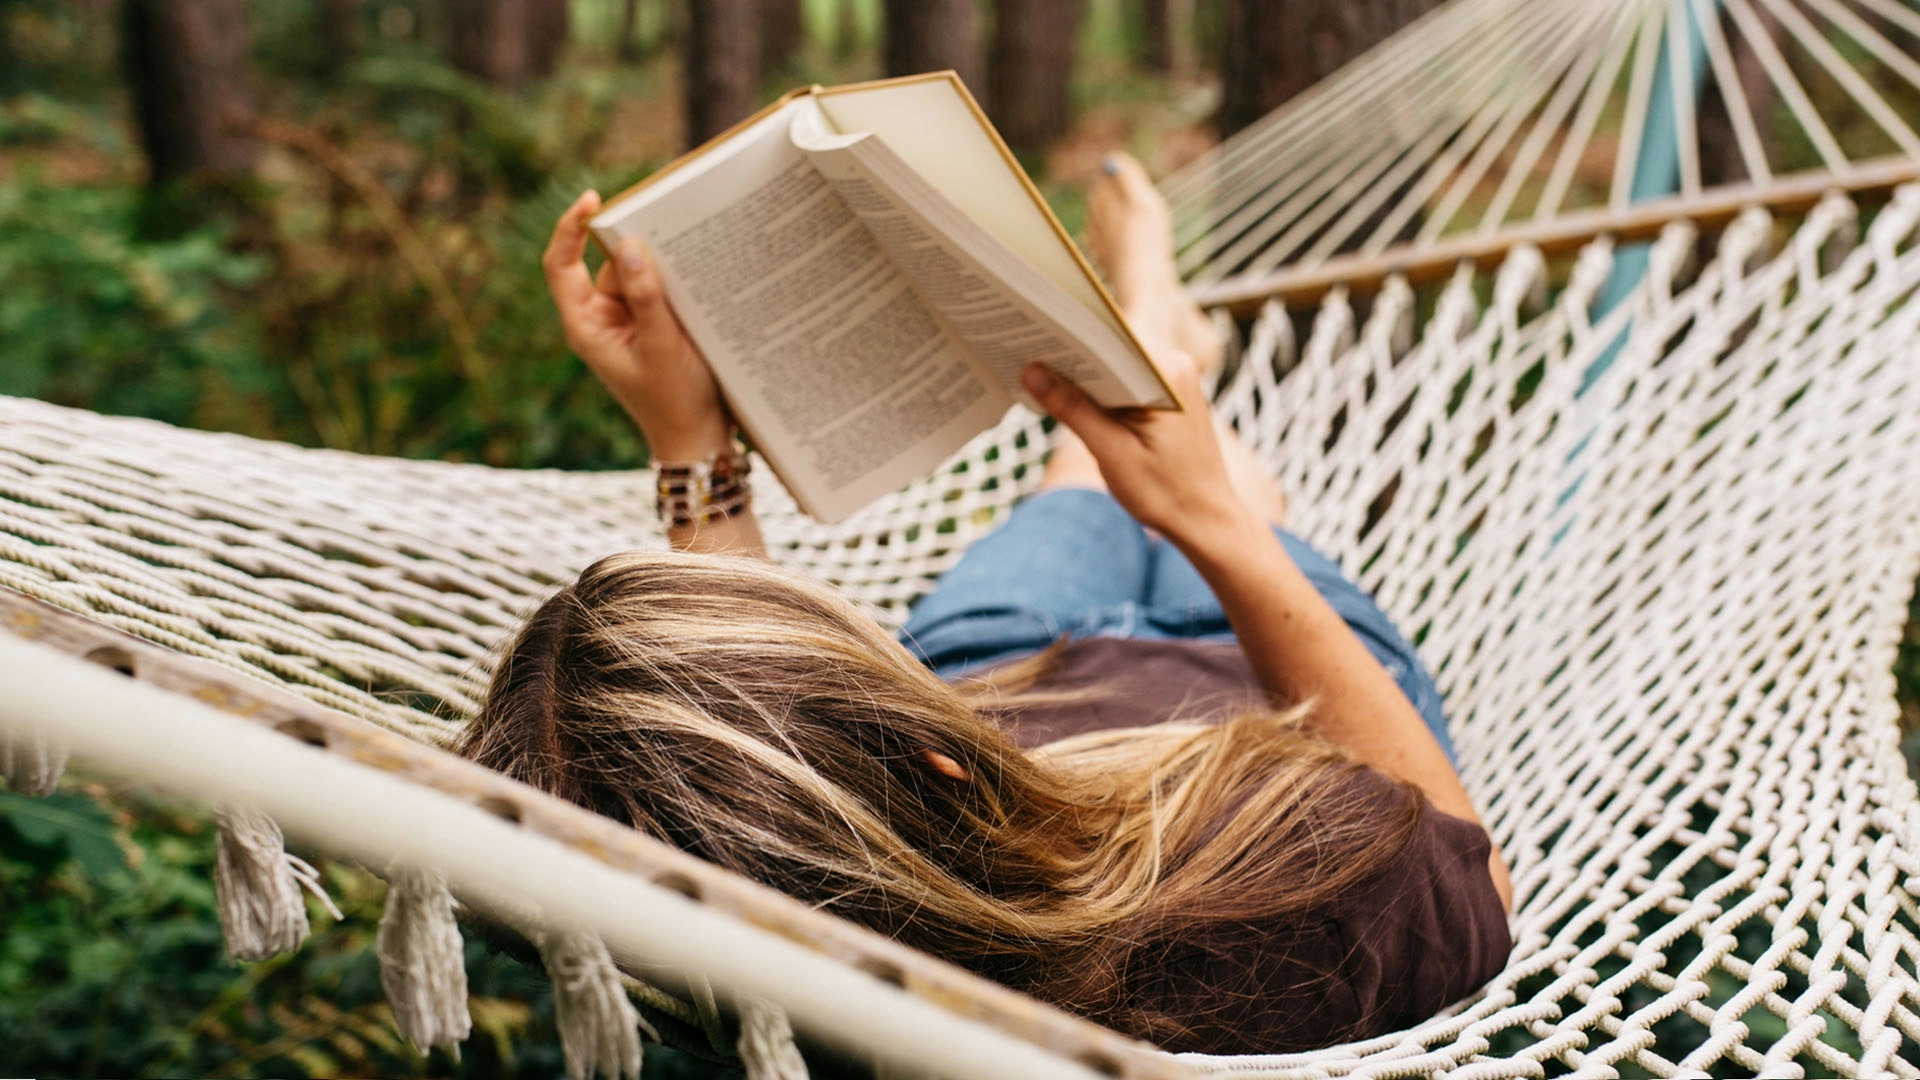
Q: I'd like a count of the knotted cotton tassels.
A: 5